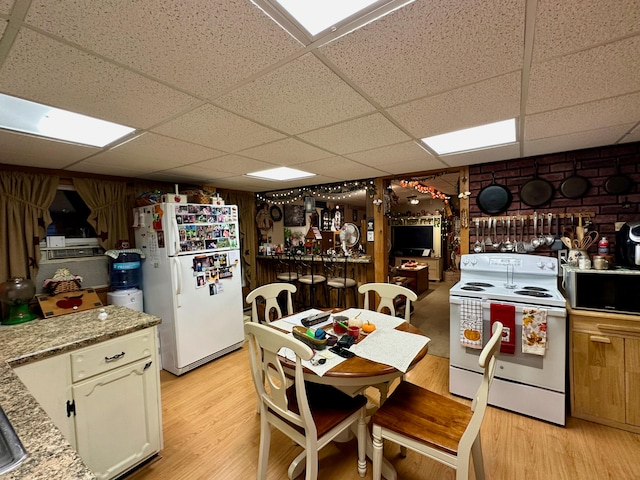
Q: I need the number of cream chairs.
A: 4